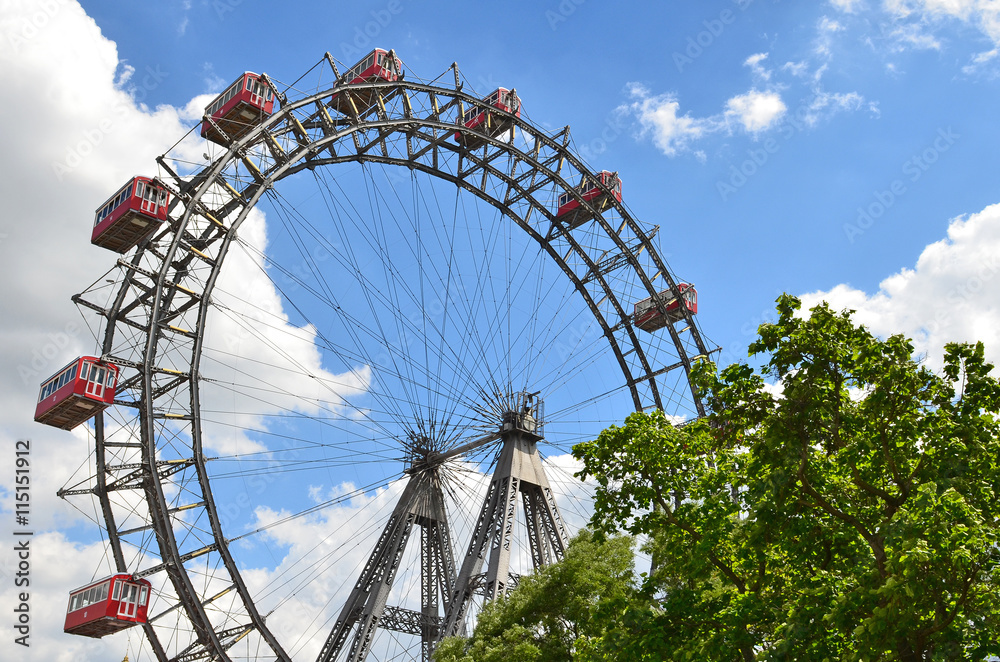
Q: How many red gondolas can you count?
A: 8